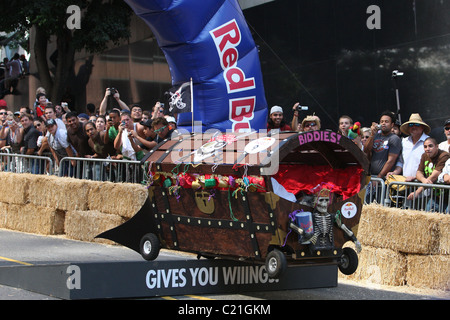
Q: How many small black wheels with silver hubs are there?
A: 3